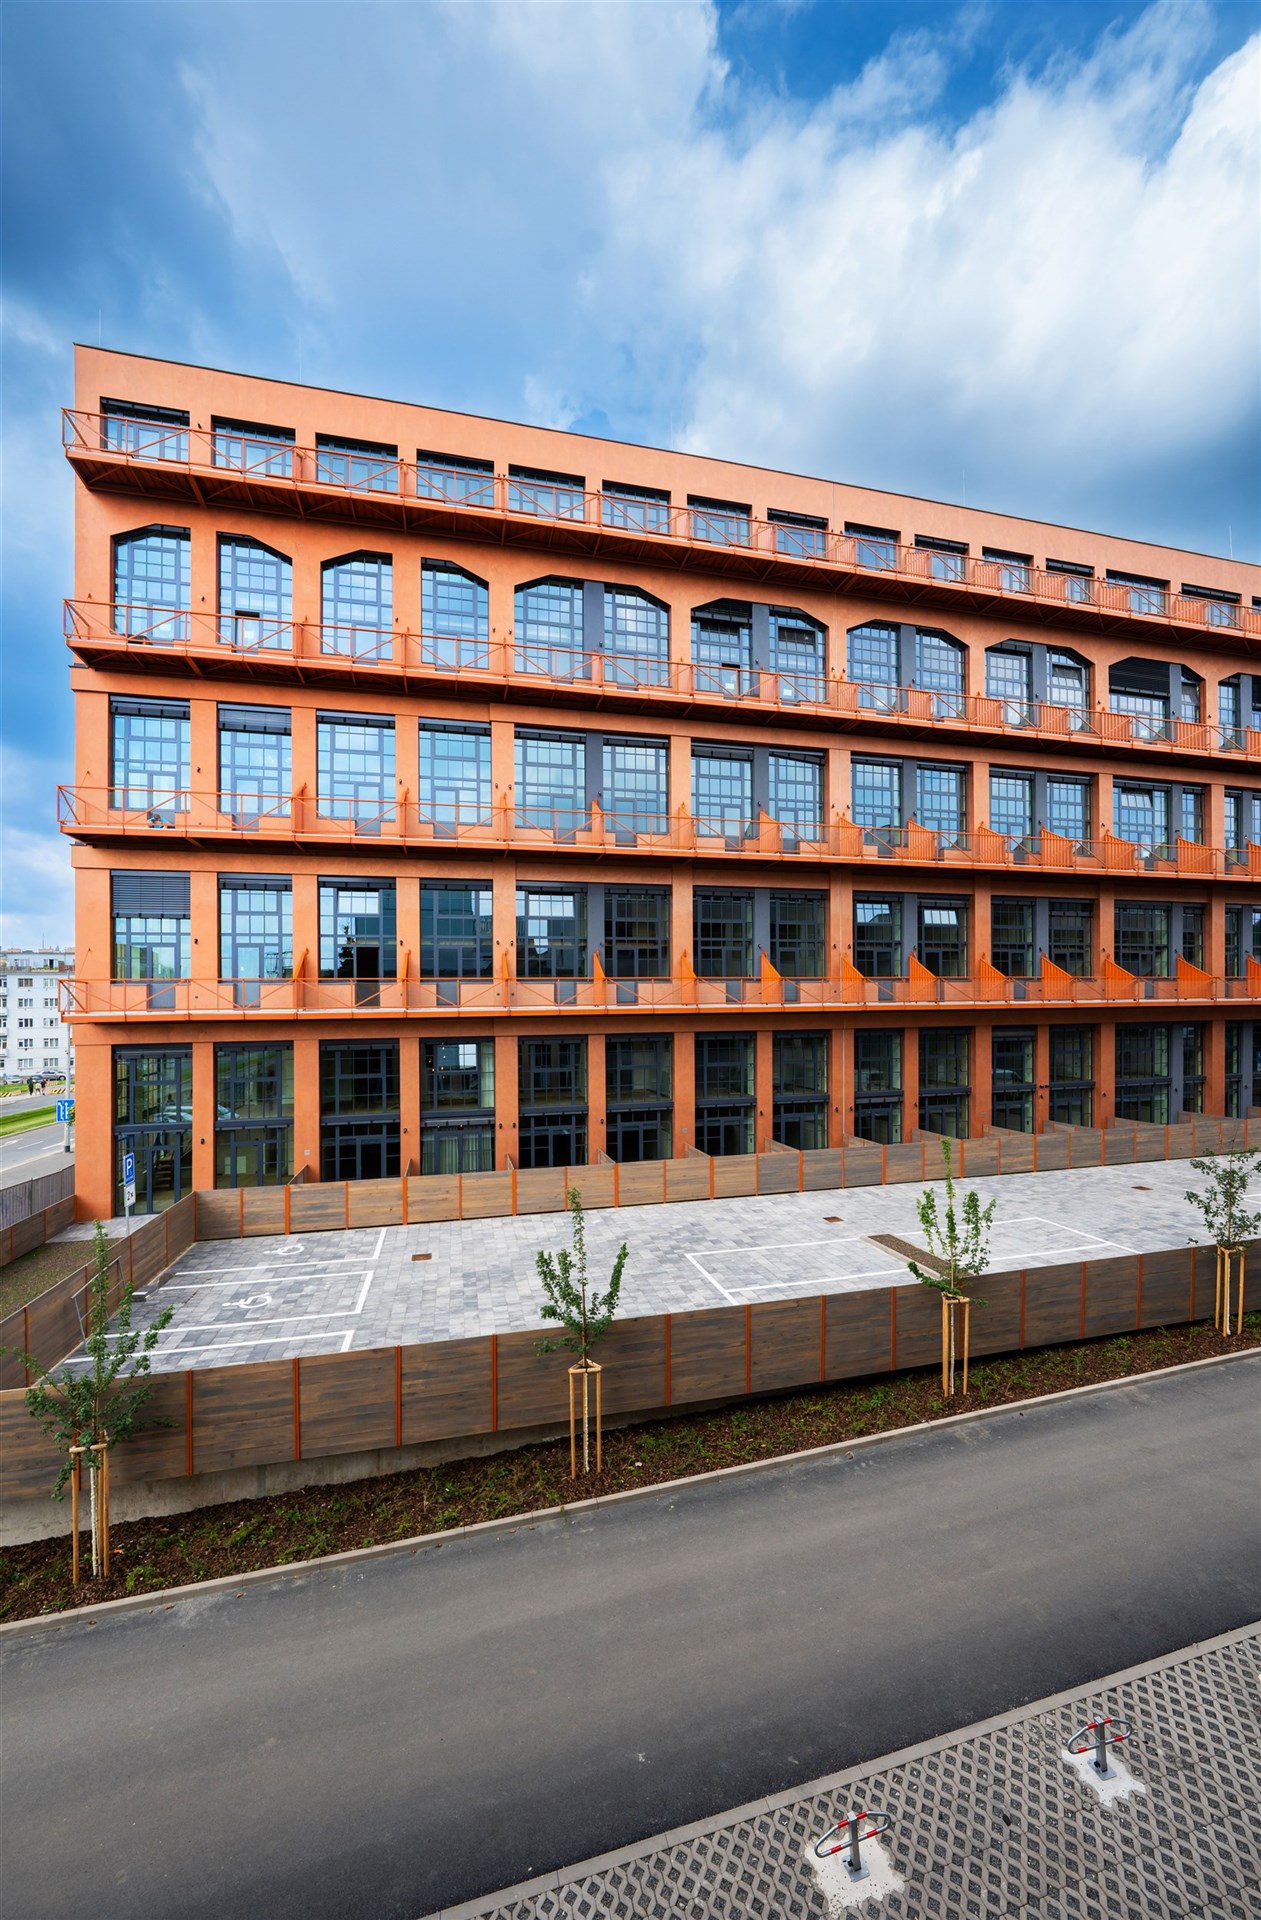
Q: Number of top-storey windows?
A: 15